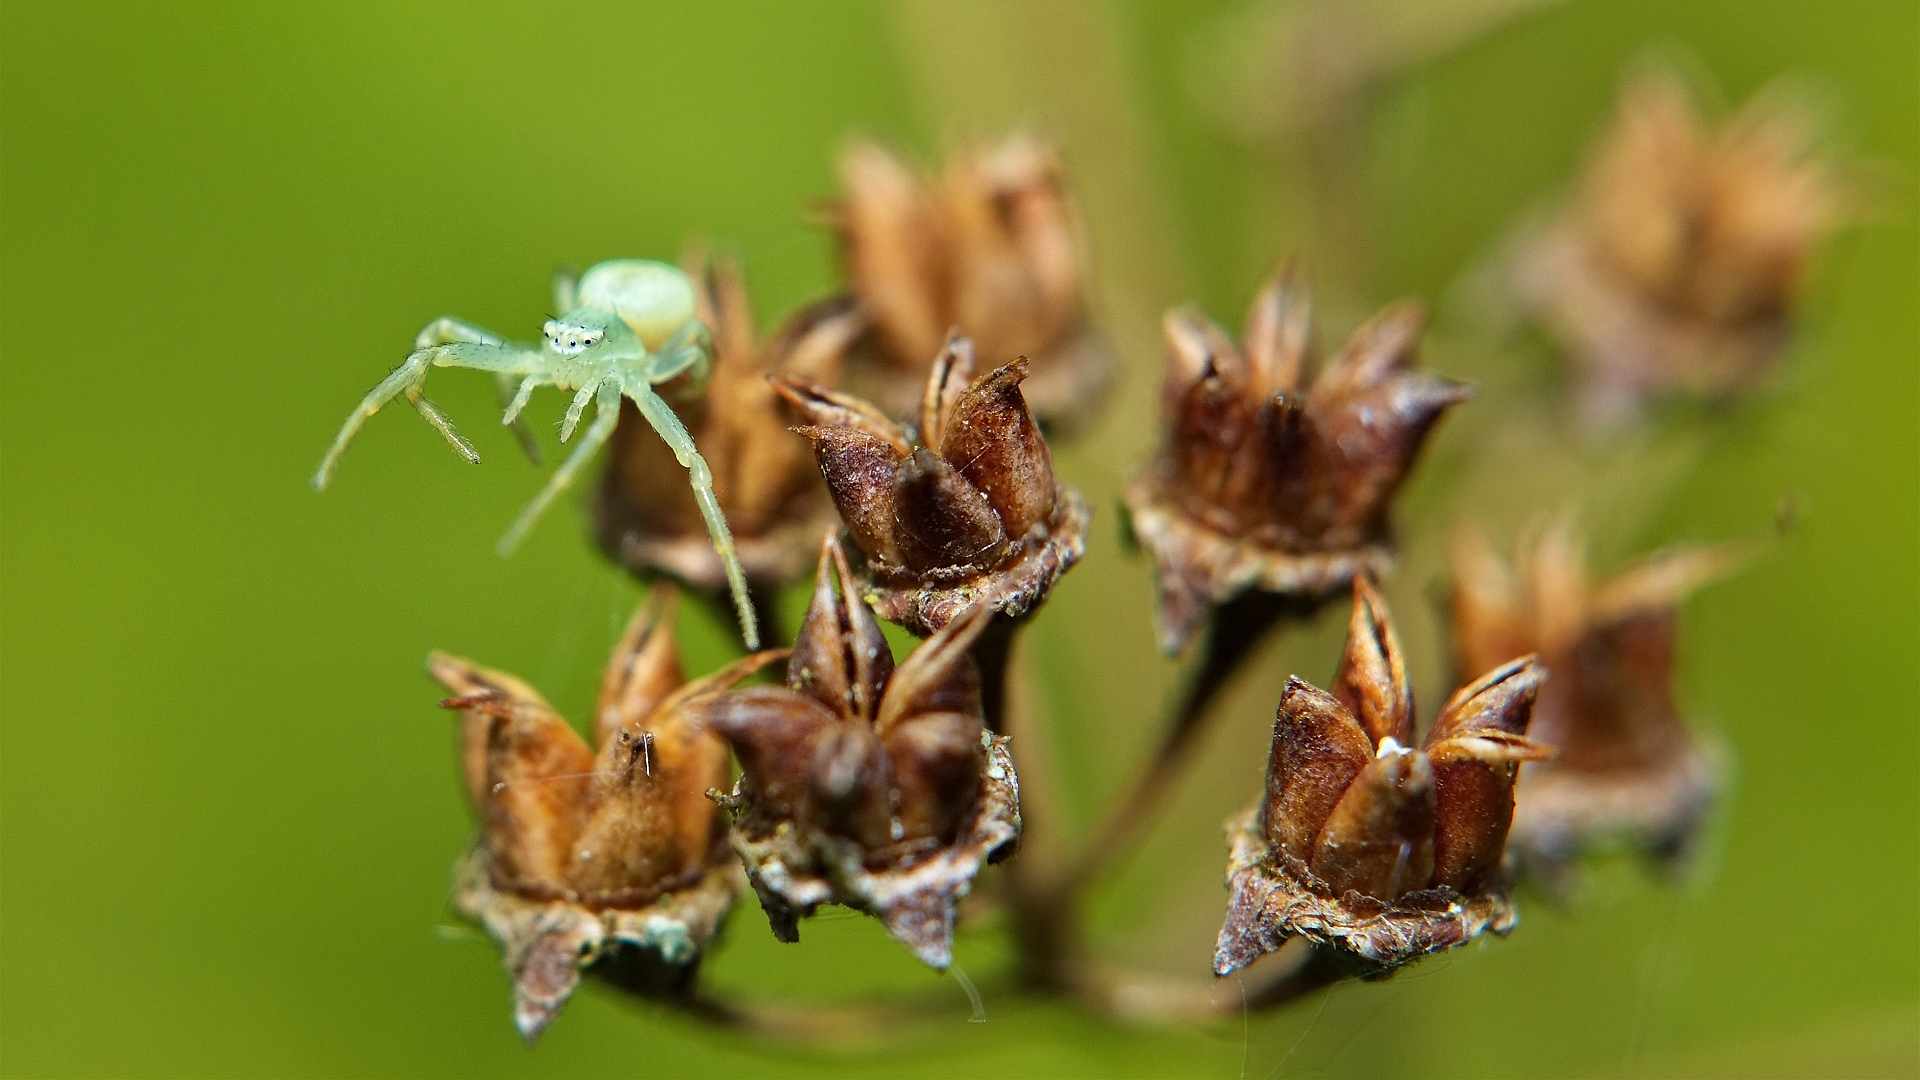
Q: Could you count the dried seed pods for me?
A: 9